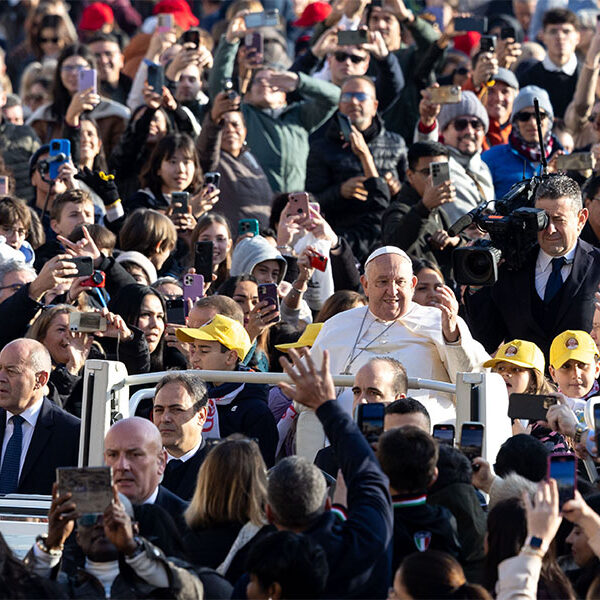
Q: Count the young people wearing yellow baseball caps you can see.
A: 4